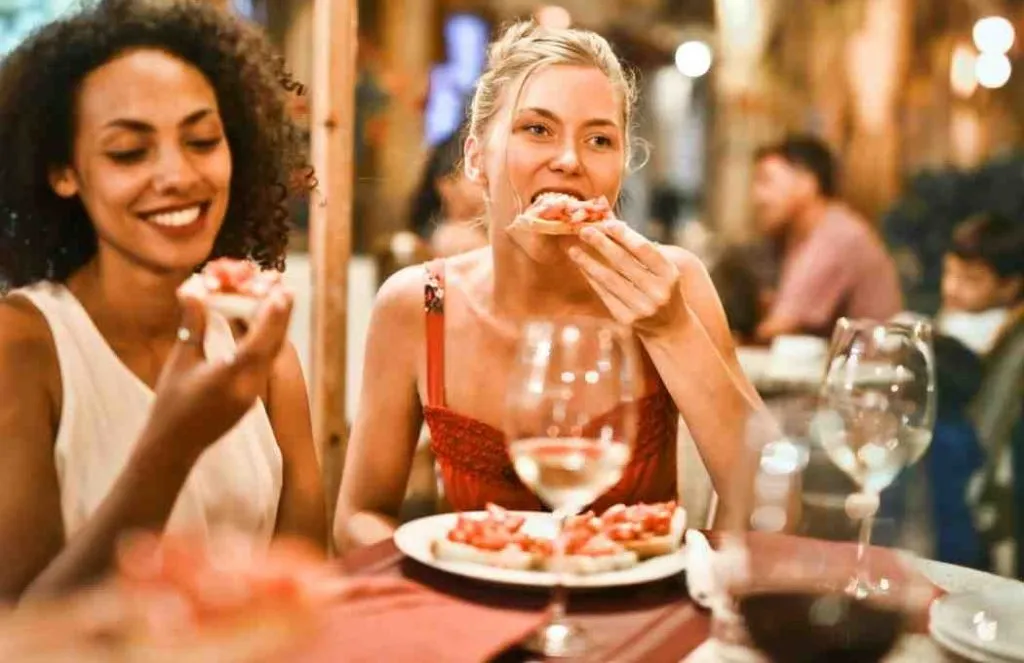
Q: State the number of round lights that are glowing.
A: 3